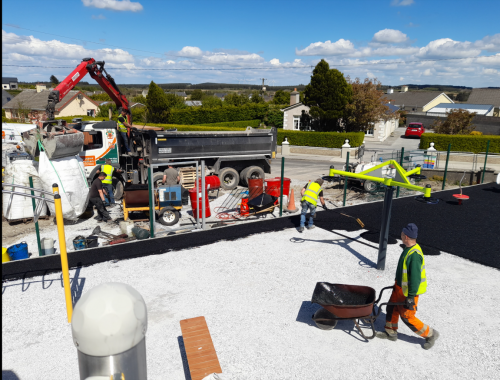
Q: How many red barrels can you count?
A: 5